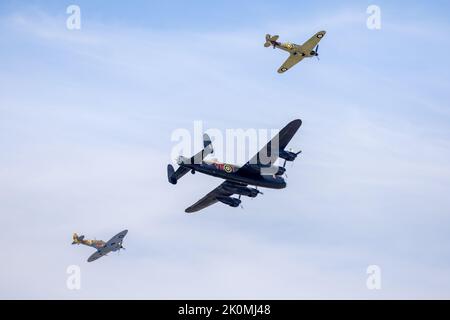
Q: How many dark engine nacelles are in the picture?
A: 4